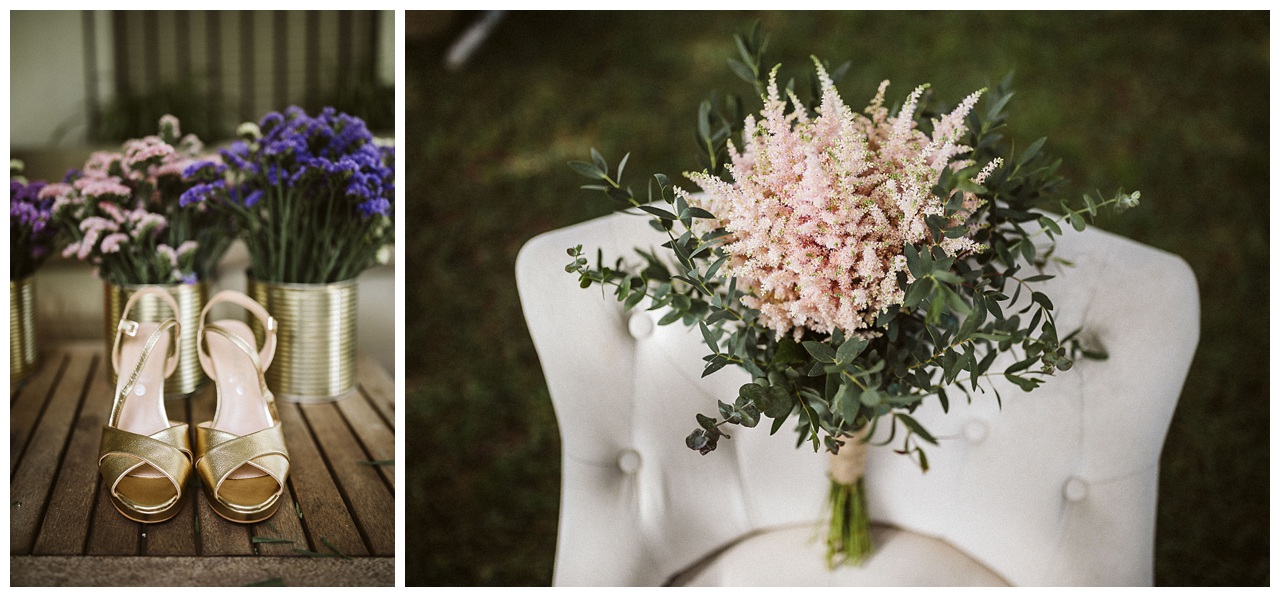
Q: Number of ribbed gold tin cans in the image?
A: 3